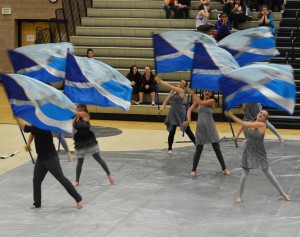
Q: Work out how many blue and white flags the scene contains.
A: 7